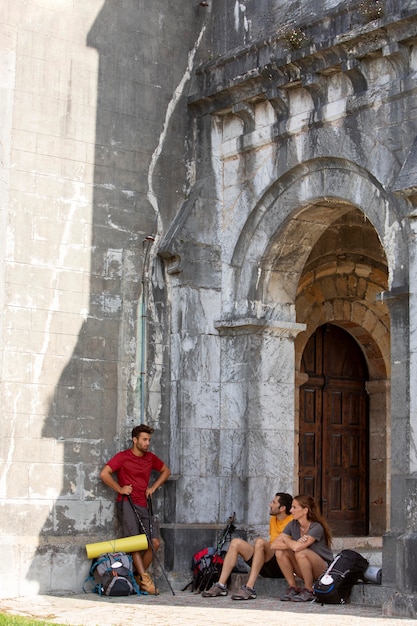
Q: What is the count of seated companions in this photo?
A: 2